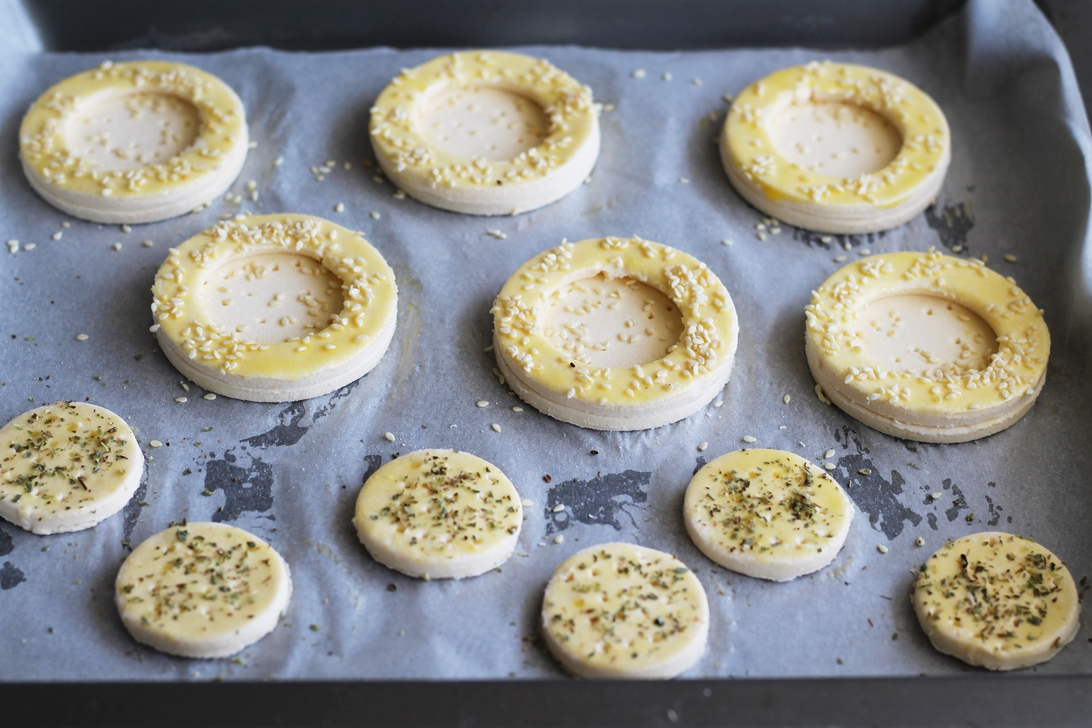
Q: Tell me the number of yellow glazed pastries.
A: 12